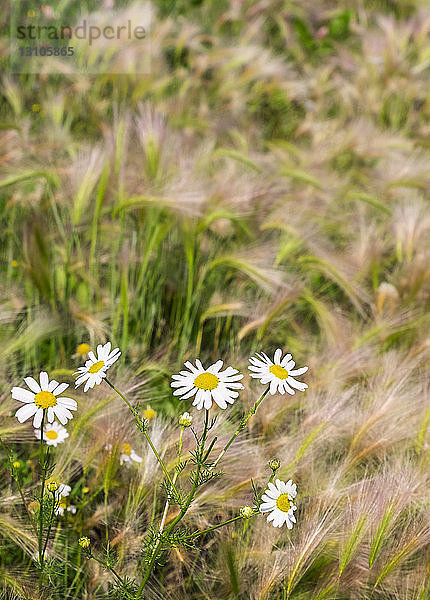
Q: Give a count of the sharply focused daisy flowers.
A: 5